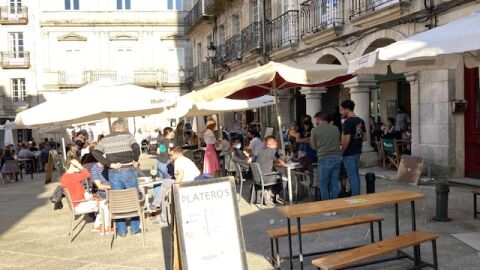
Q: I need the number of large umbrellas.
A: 4